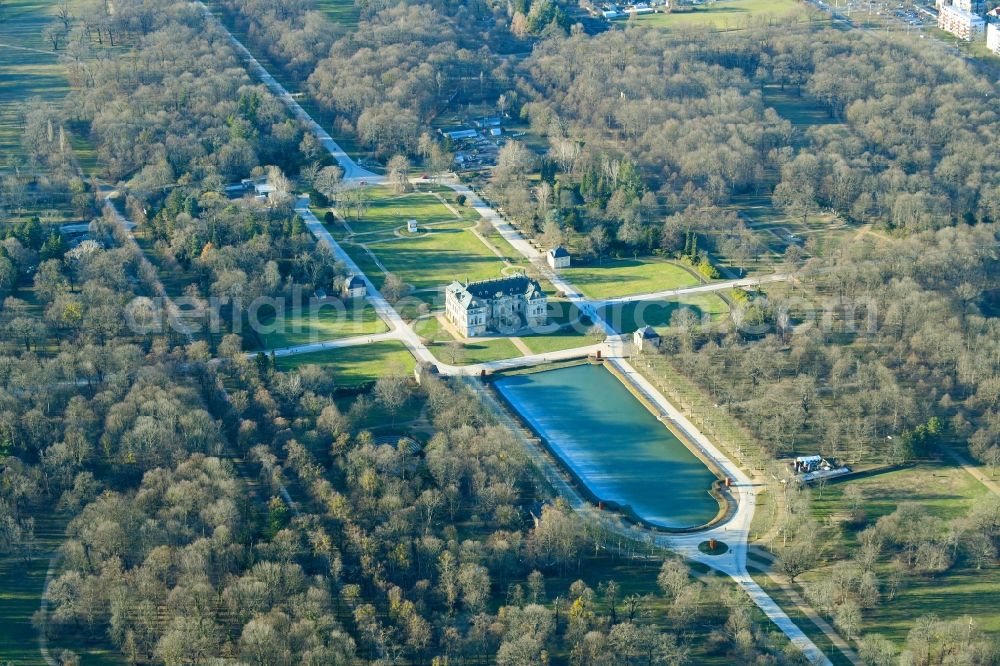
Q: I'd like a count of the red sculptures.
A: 5